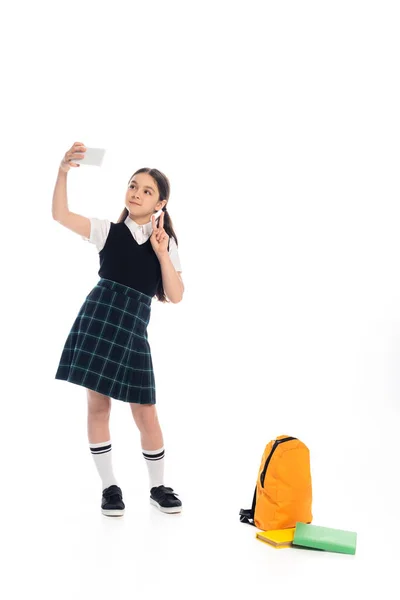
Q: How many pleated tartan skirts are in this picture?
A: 1